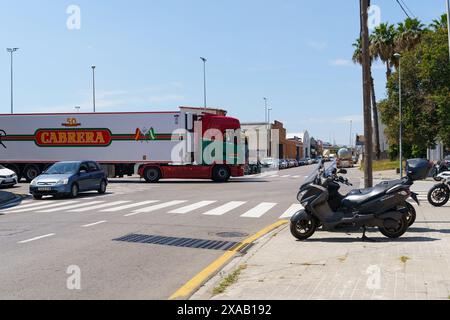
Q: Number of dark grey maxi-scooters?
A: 2